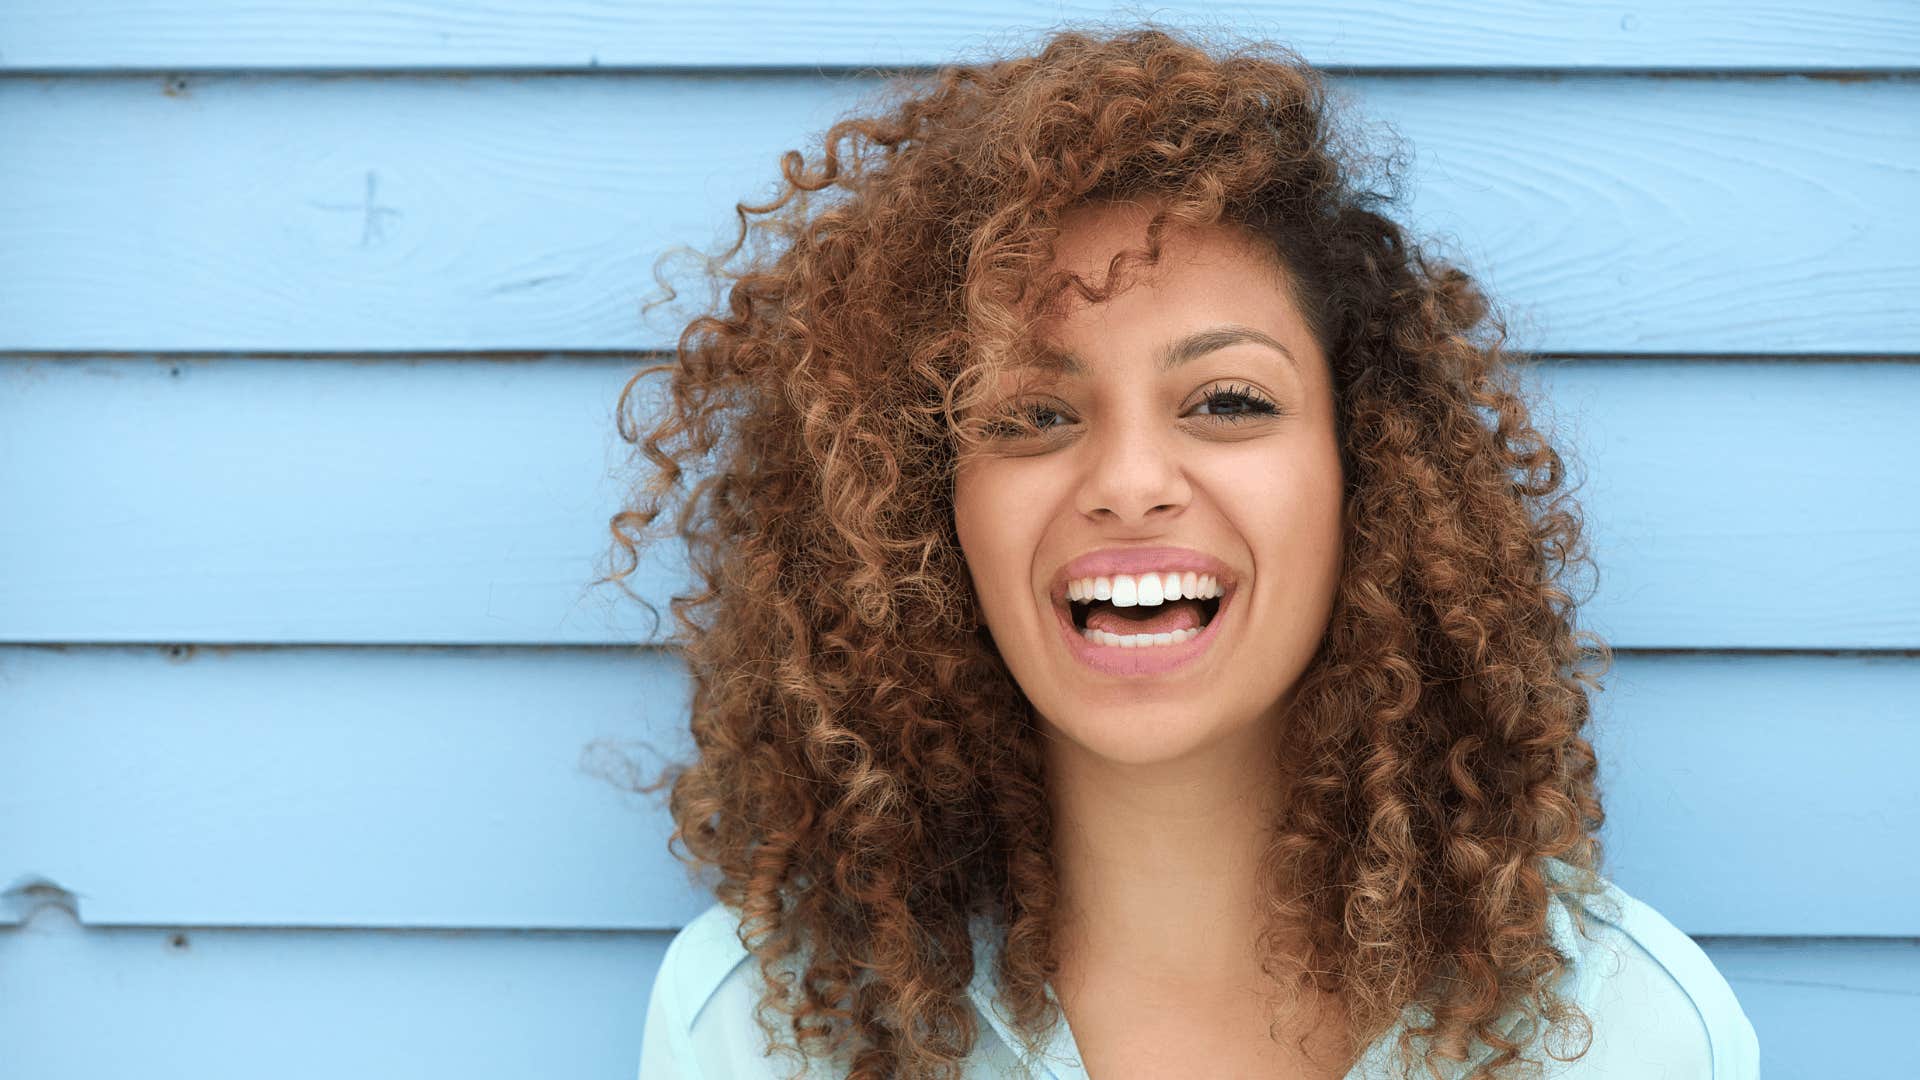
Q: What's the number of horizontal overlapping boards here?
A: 5